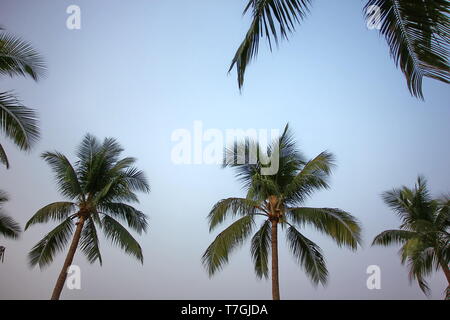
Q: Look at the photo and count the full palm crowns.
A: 2